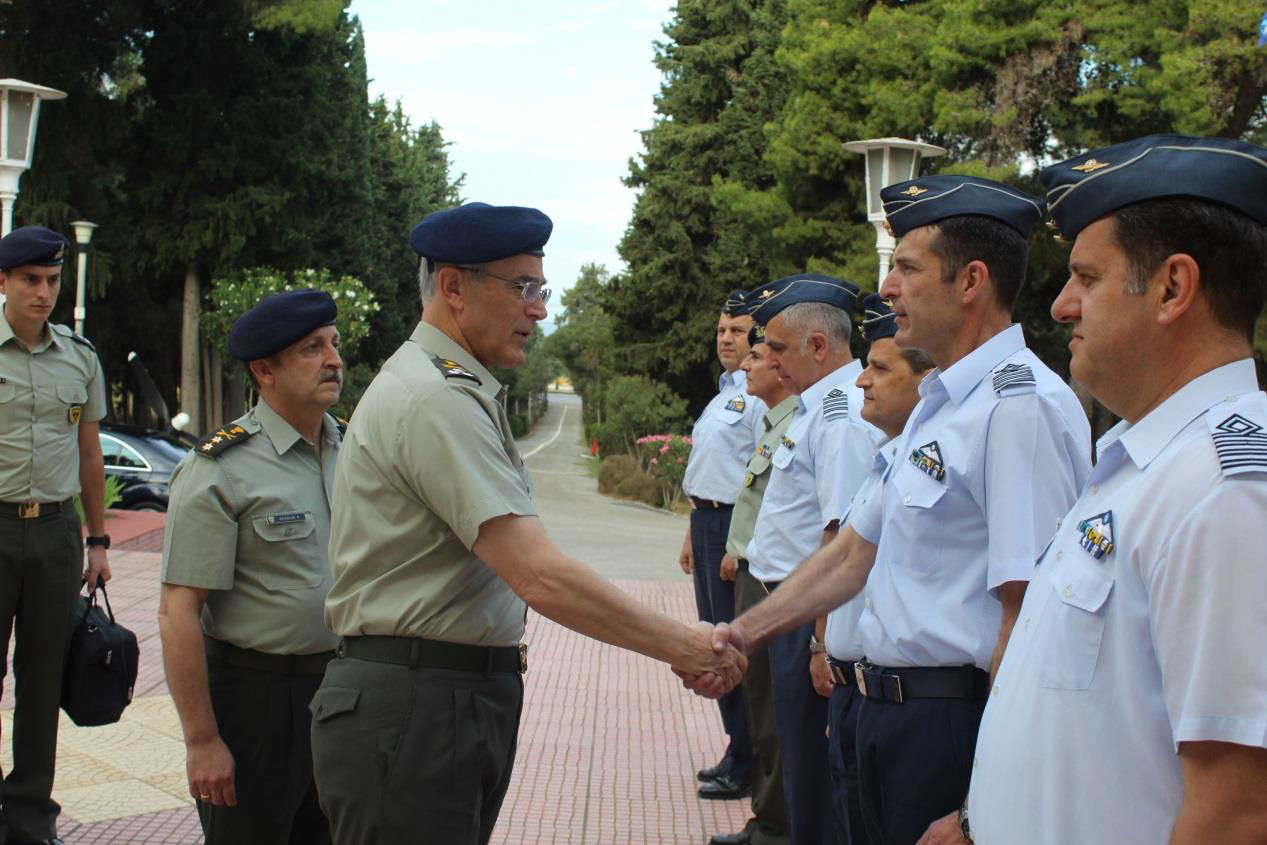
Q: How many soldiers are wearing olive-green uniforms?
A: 4